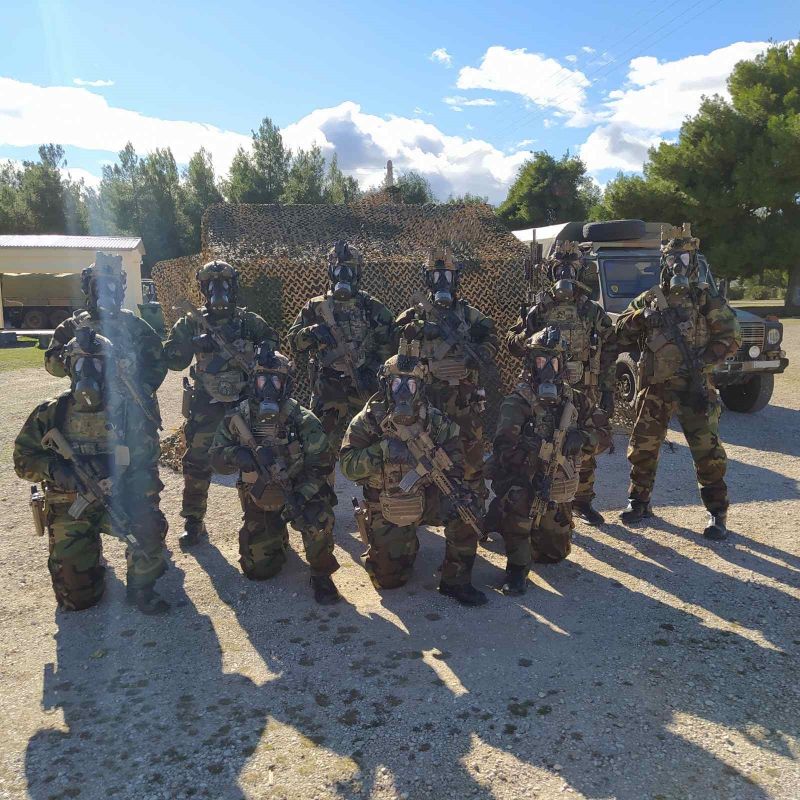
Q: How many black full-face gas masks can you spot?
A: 10